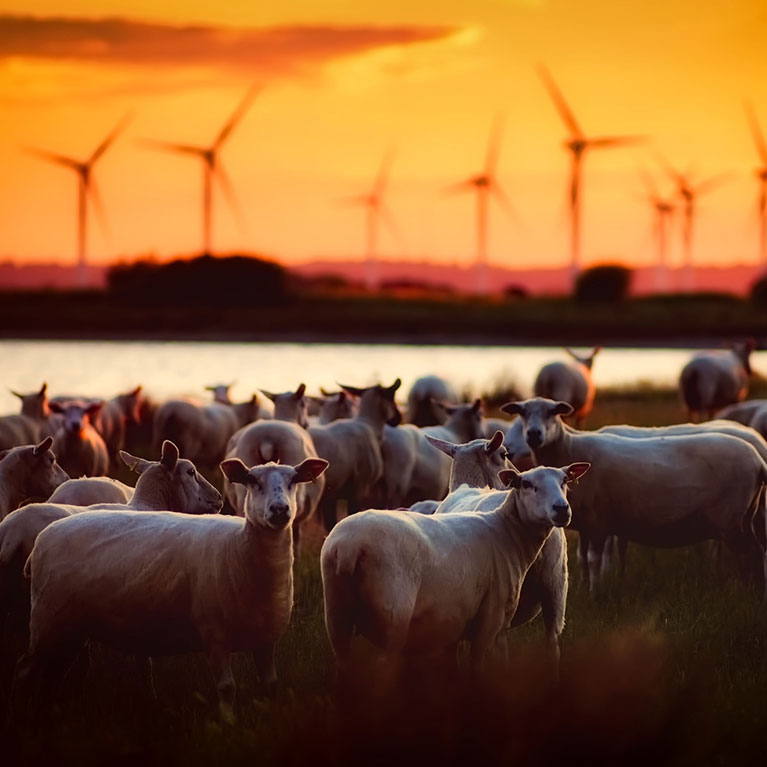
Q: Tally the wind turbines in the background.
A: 8